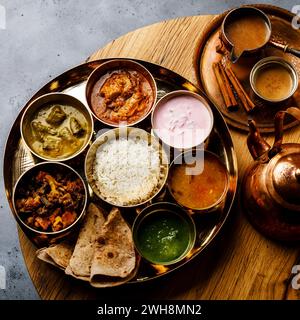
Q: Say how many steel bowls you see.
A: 7